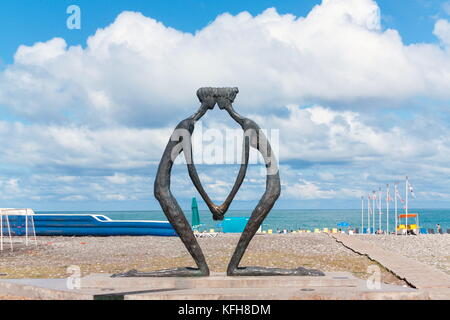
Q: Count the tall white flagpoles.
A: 7